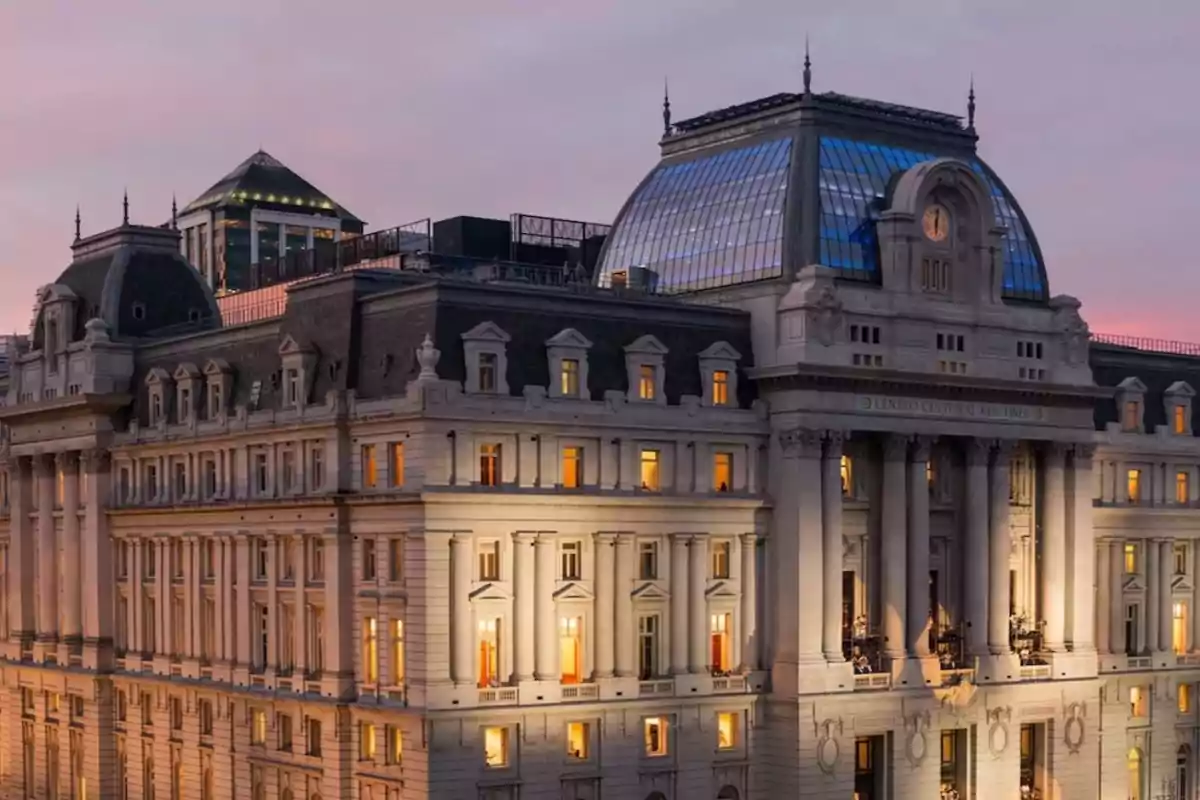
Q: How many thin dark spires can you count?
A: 6